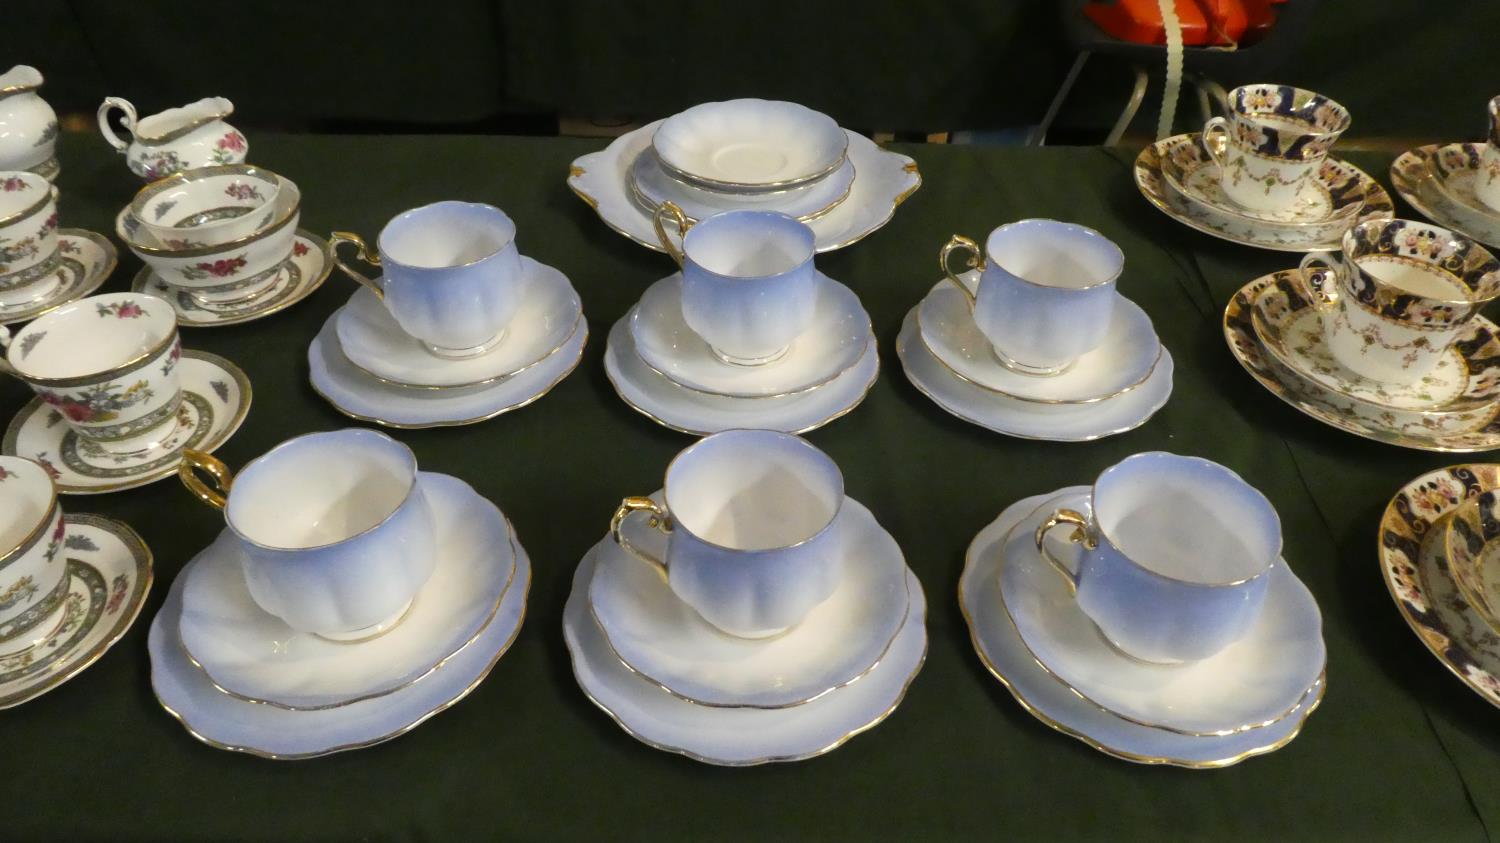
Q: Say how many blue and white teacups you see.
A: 6